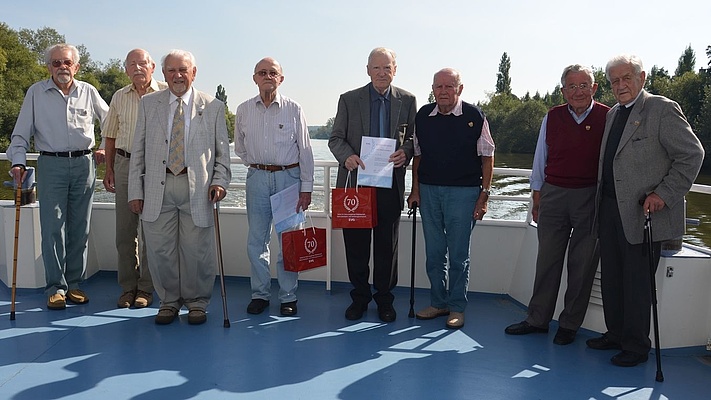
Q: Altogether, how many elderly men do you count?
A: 8